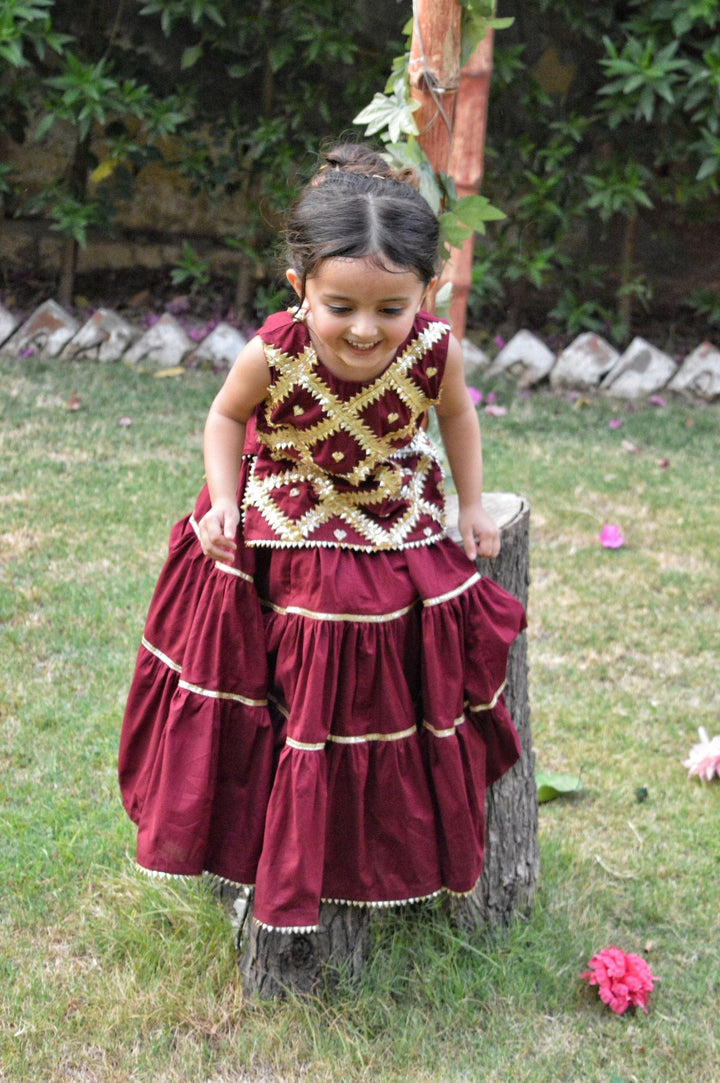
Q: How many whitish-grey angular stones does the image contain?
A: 10